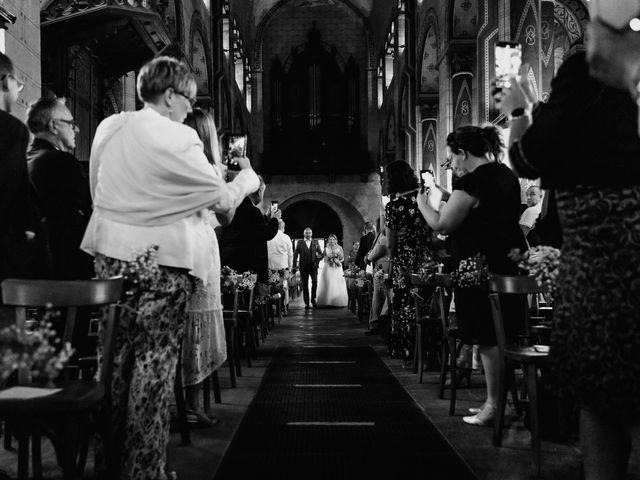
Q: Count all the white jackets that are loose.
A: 1